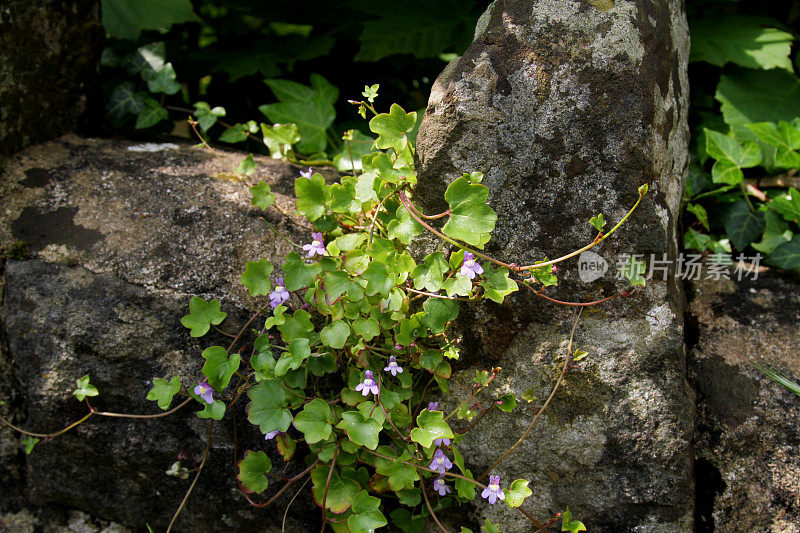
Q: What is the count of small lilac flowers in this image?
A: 13